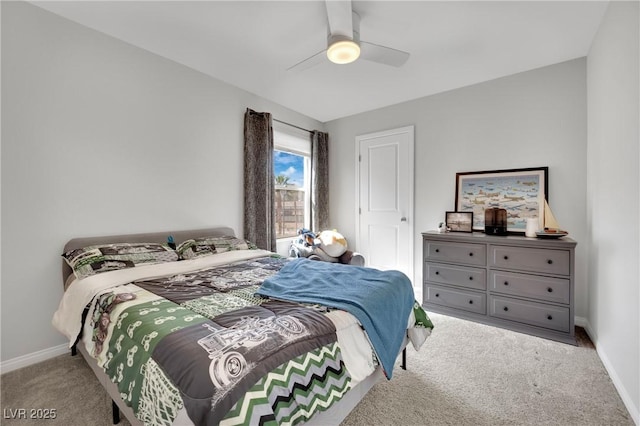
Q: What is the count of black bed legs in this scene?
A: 3